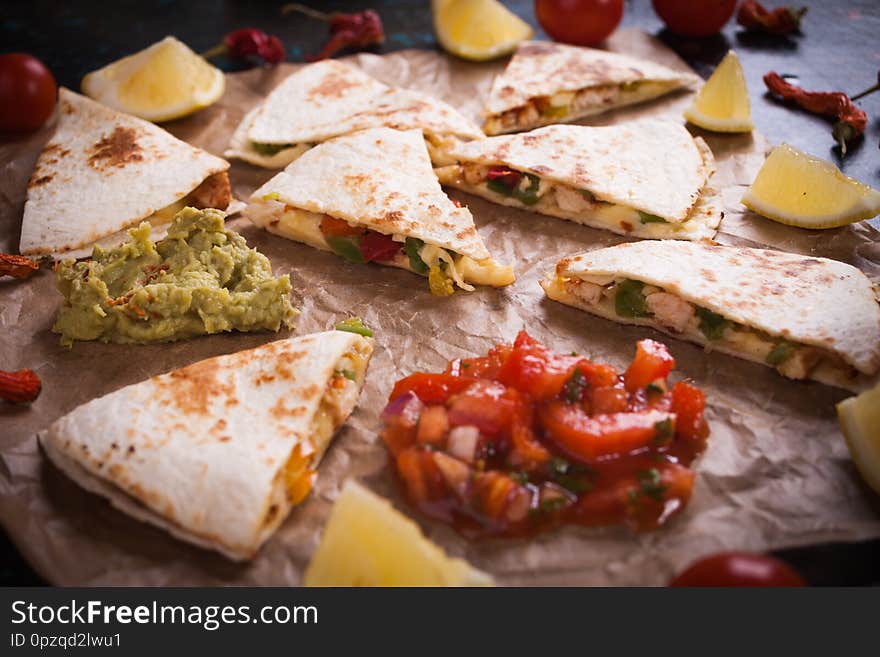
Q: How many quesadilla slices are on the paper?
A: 7